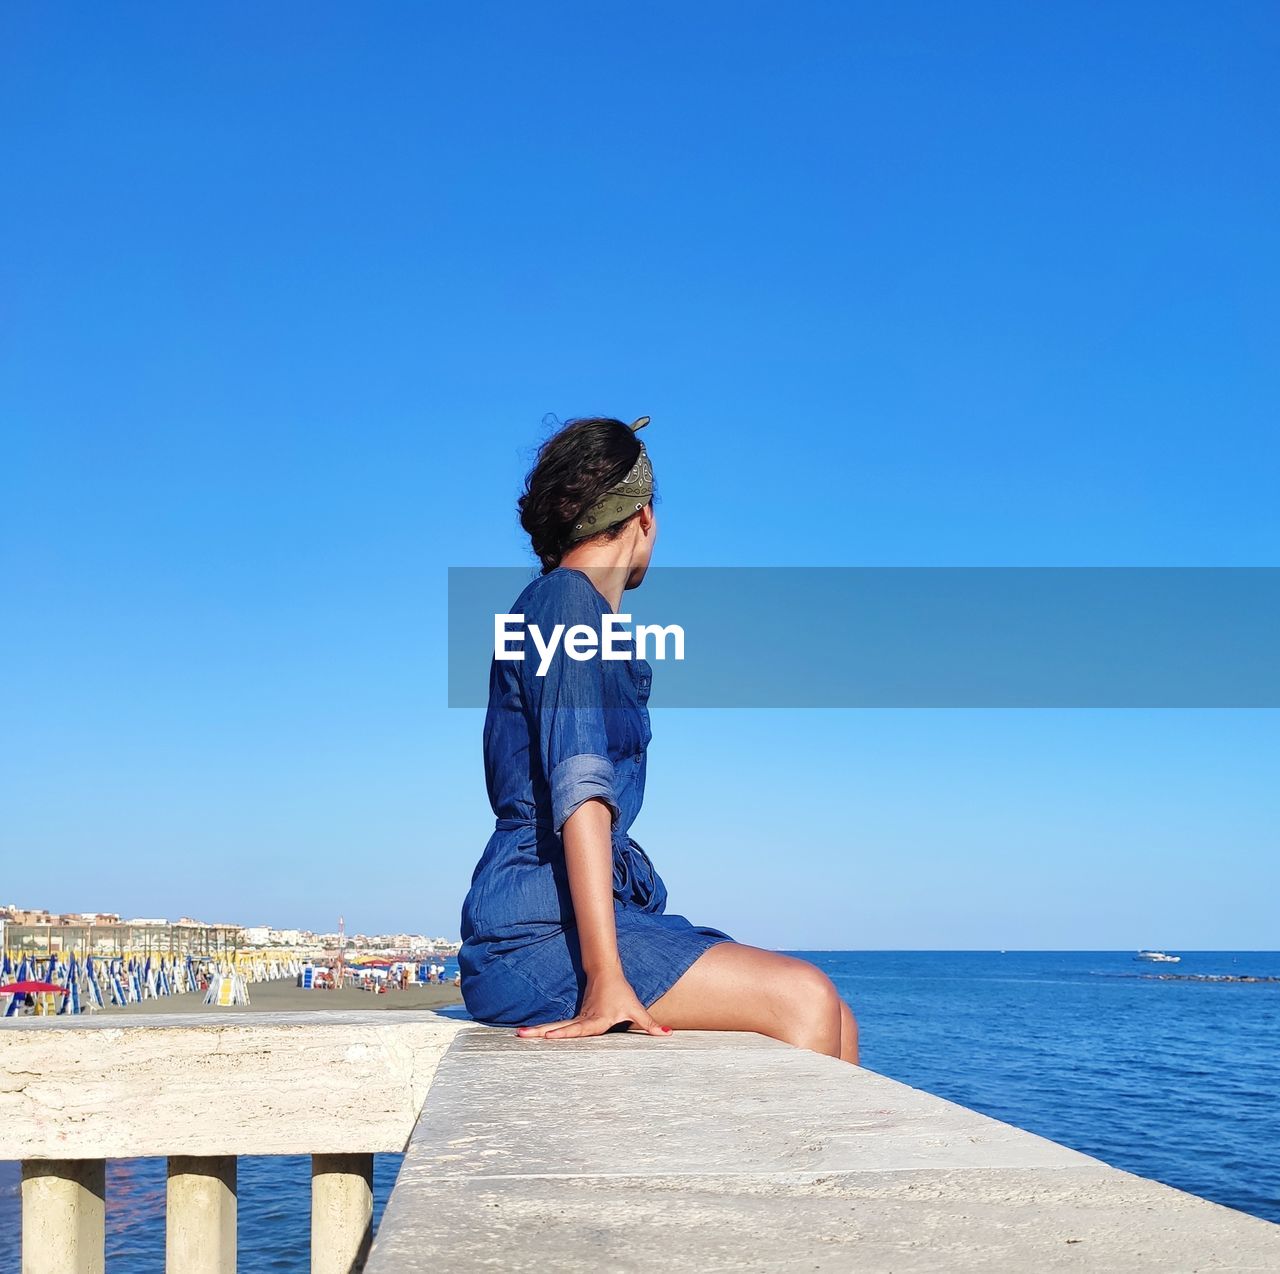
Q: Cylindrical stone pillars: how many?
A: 3